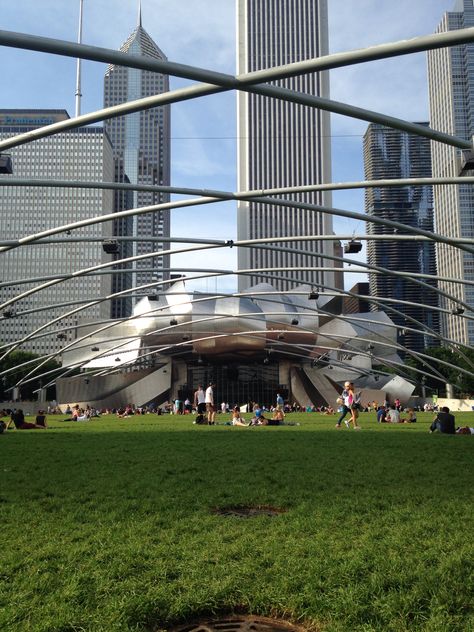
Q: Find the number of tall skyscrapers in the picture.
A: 5